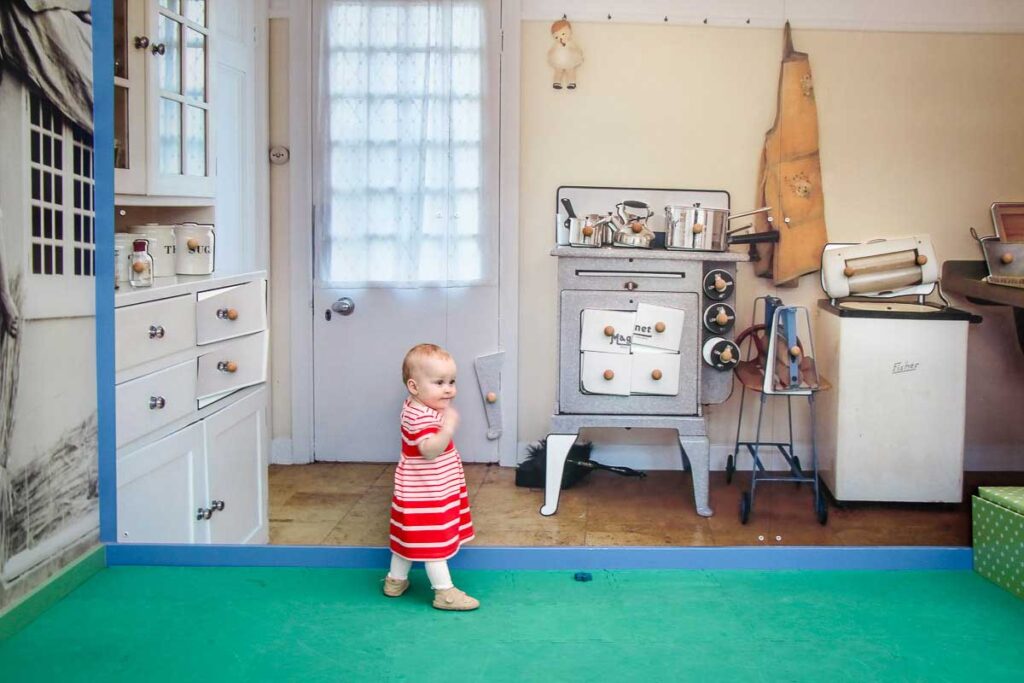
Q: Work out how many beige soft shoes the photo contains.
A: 2